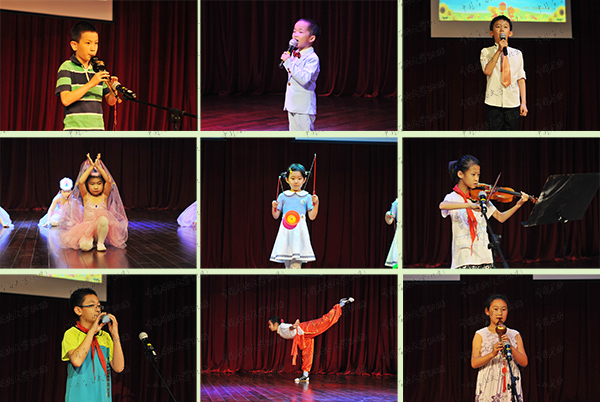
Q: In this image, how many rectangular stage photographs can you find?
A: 9